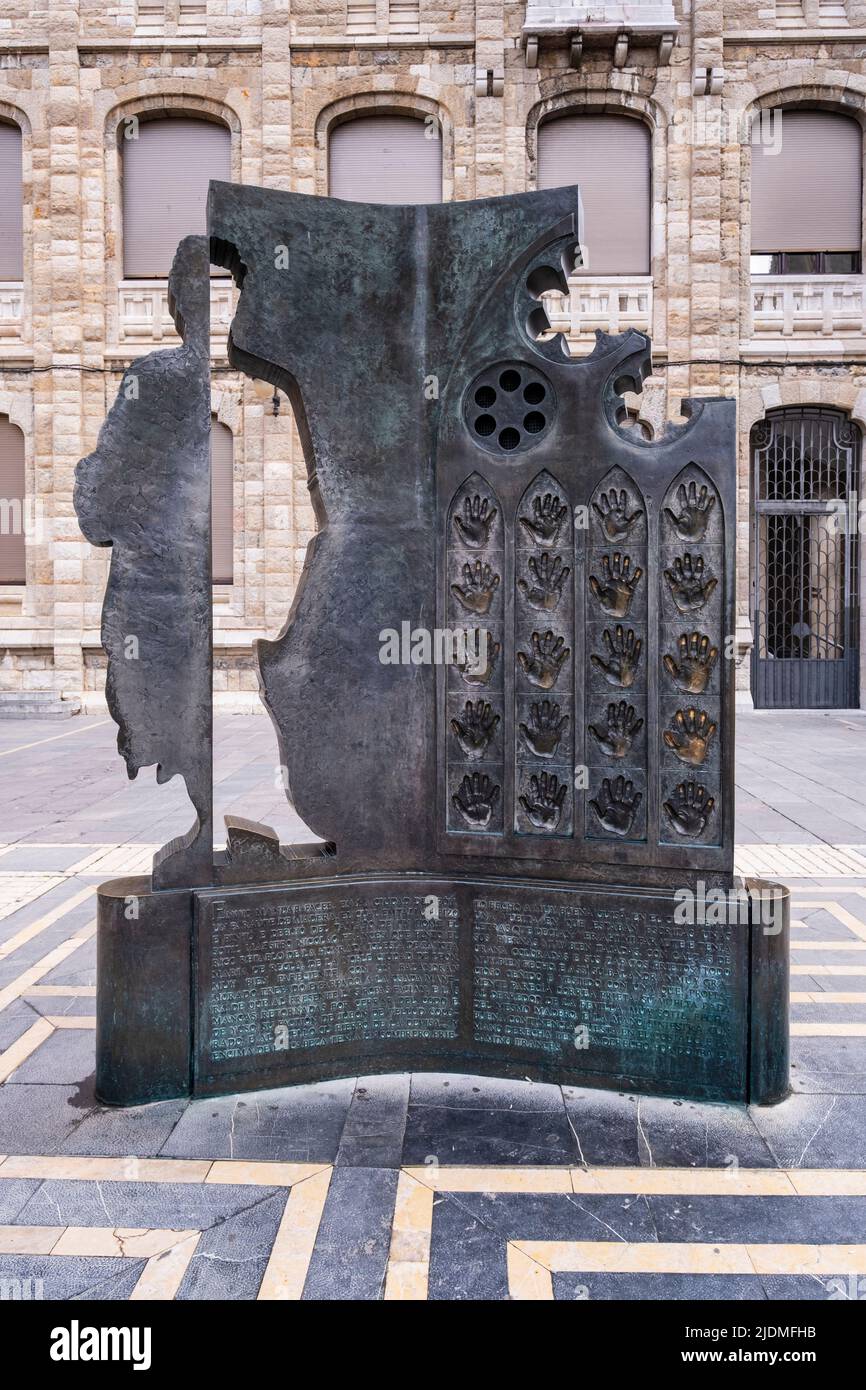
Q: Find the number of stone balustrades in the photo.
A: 4